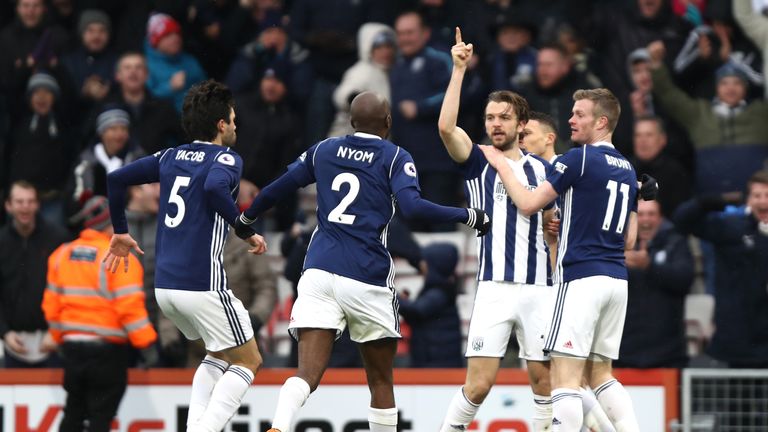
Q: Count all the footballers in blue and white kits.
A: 5